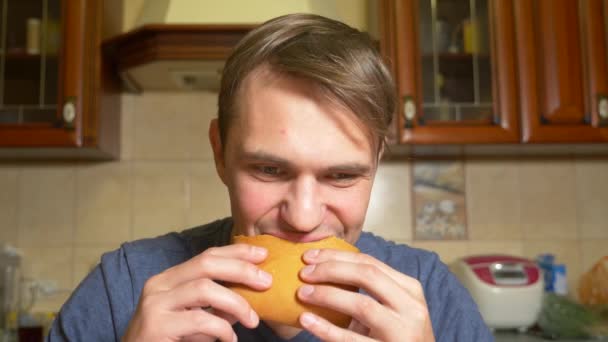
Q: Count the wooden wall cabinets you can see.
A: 3